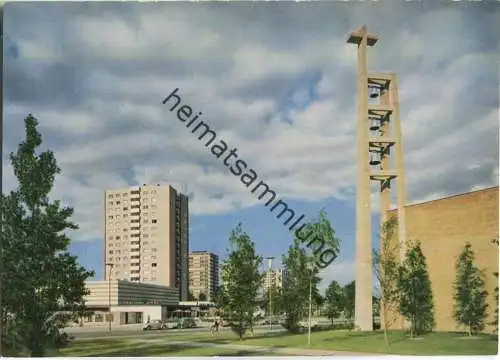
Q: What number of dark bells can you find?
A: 3